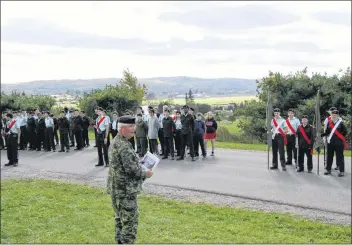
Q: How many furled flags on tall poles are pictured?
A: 2